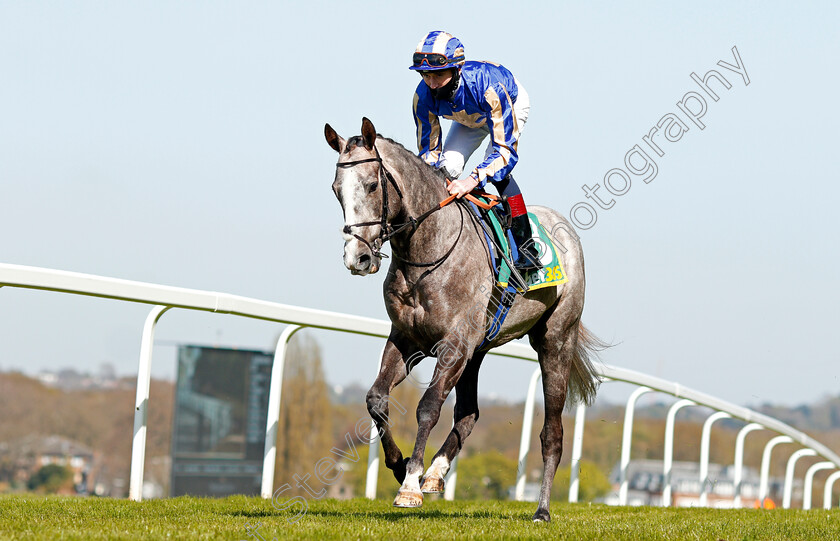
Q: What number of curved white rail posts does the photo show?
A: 14